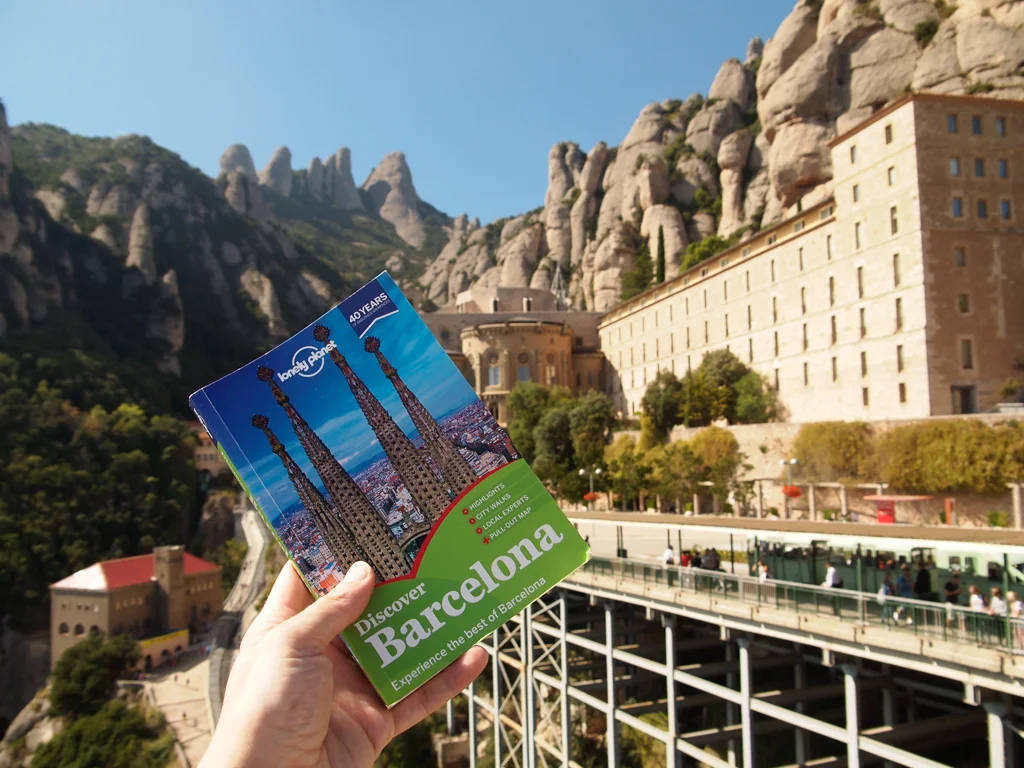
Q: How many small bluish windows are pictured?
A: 9